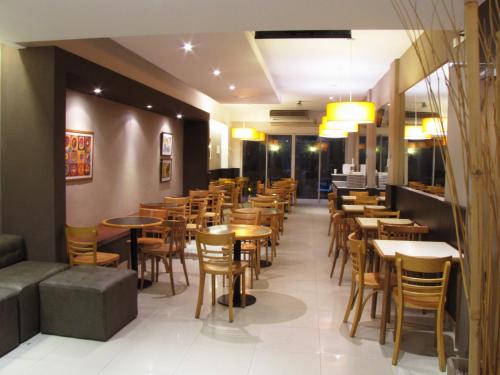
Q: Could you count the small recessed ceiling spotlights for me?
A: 6